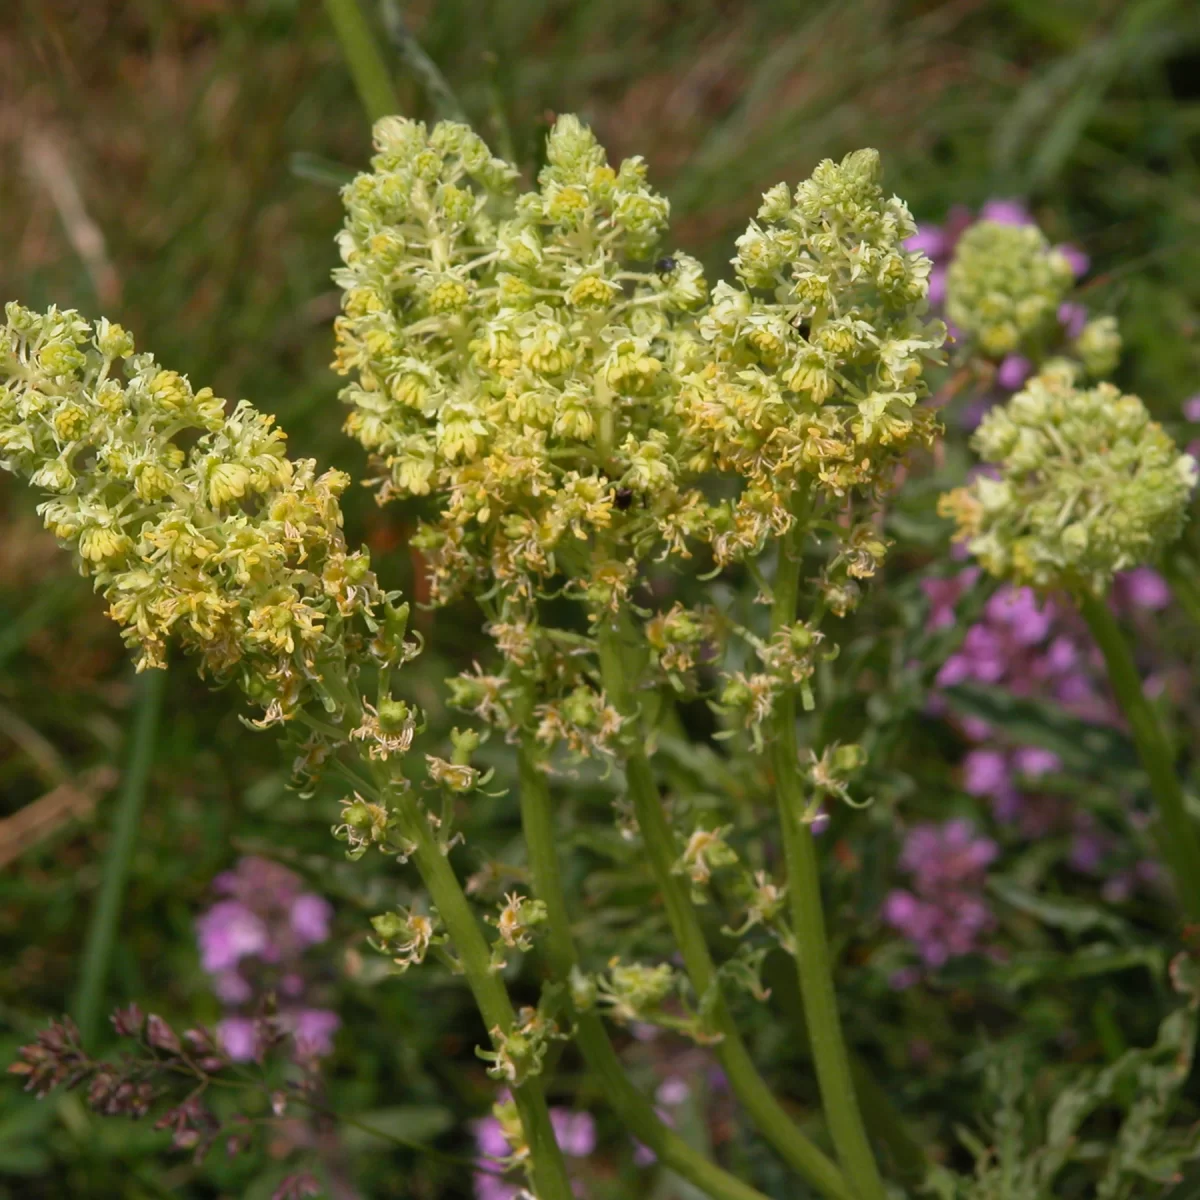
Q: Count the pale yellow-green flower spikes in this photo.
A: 6